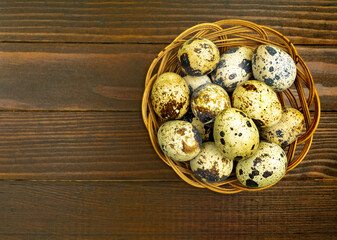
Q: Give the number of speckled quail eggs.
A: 13